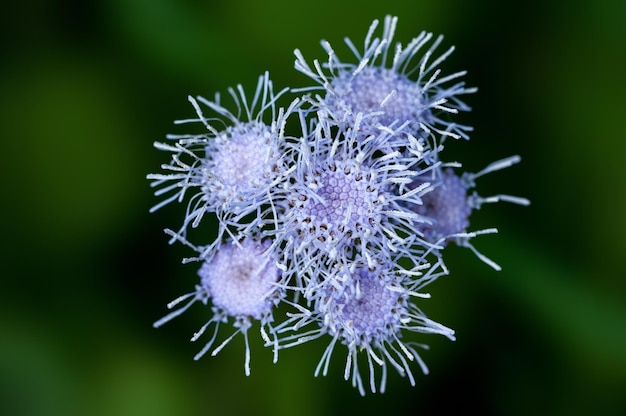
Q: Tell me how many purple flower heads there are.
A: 6